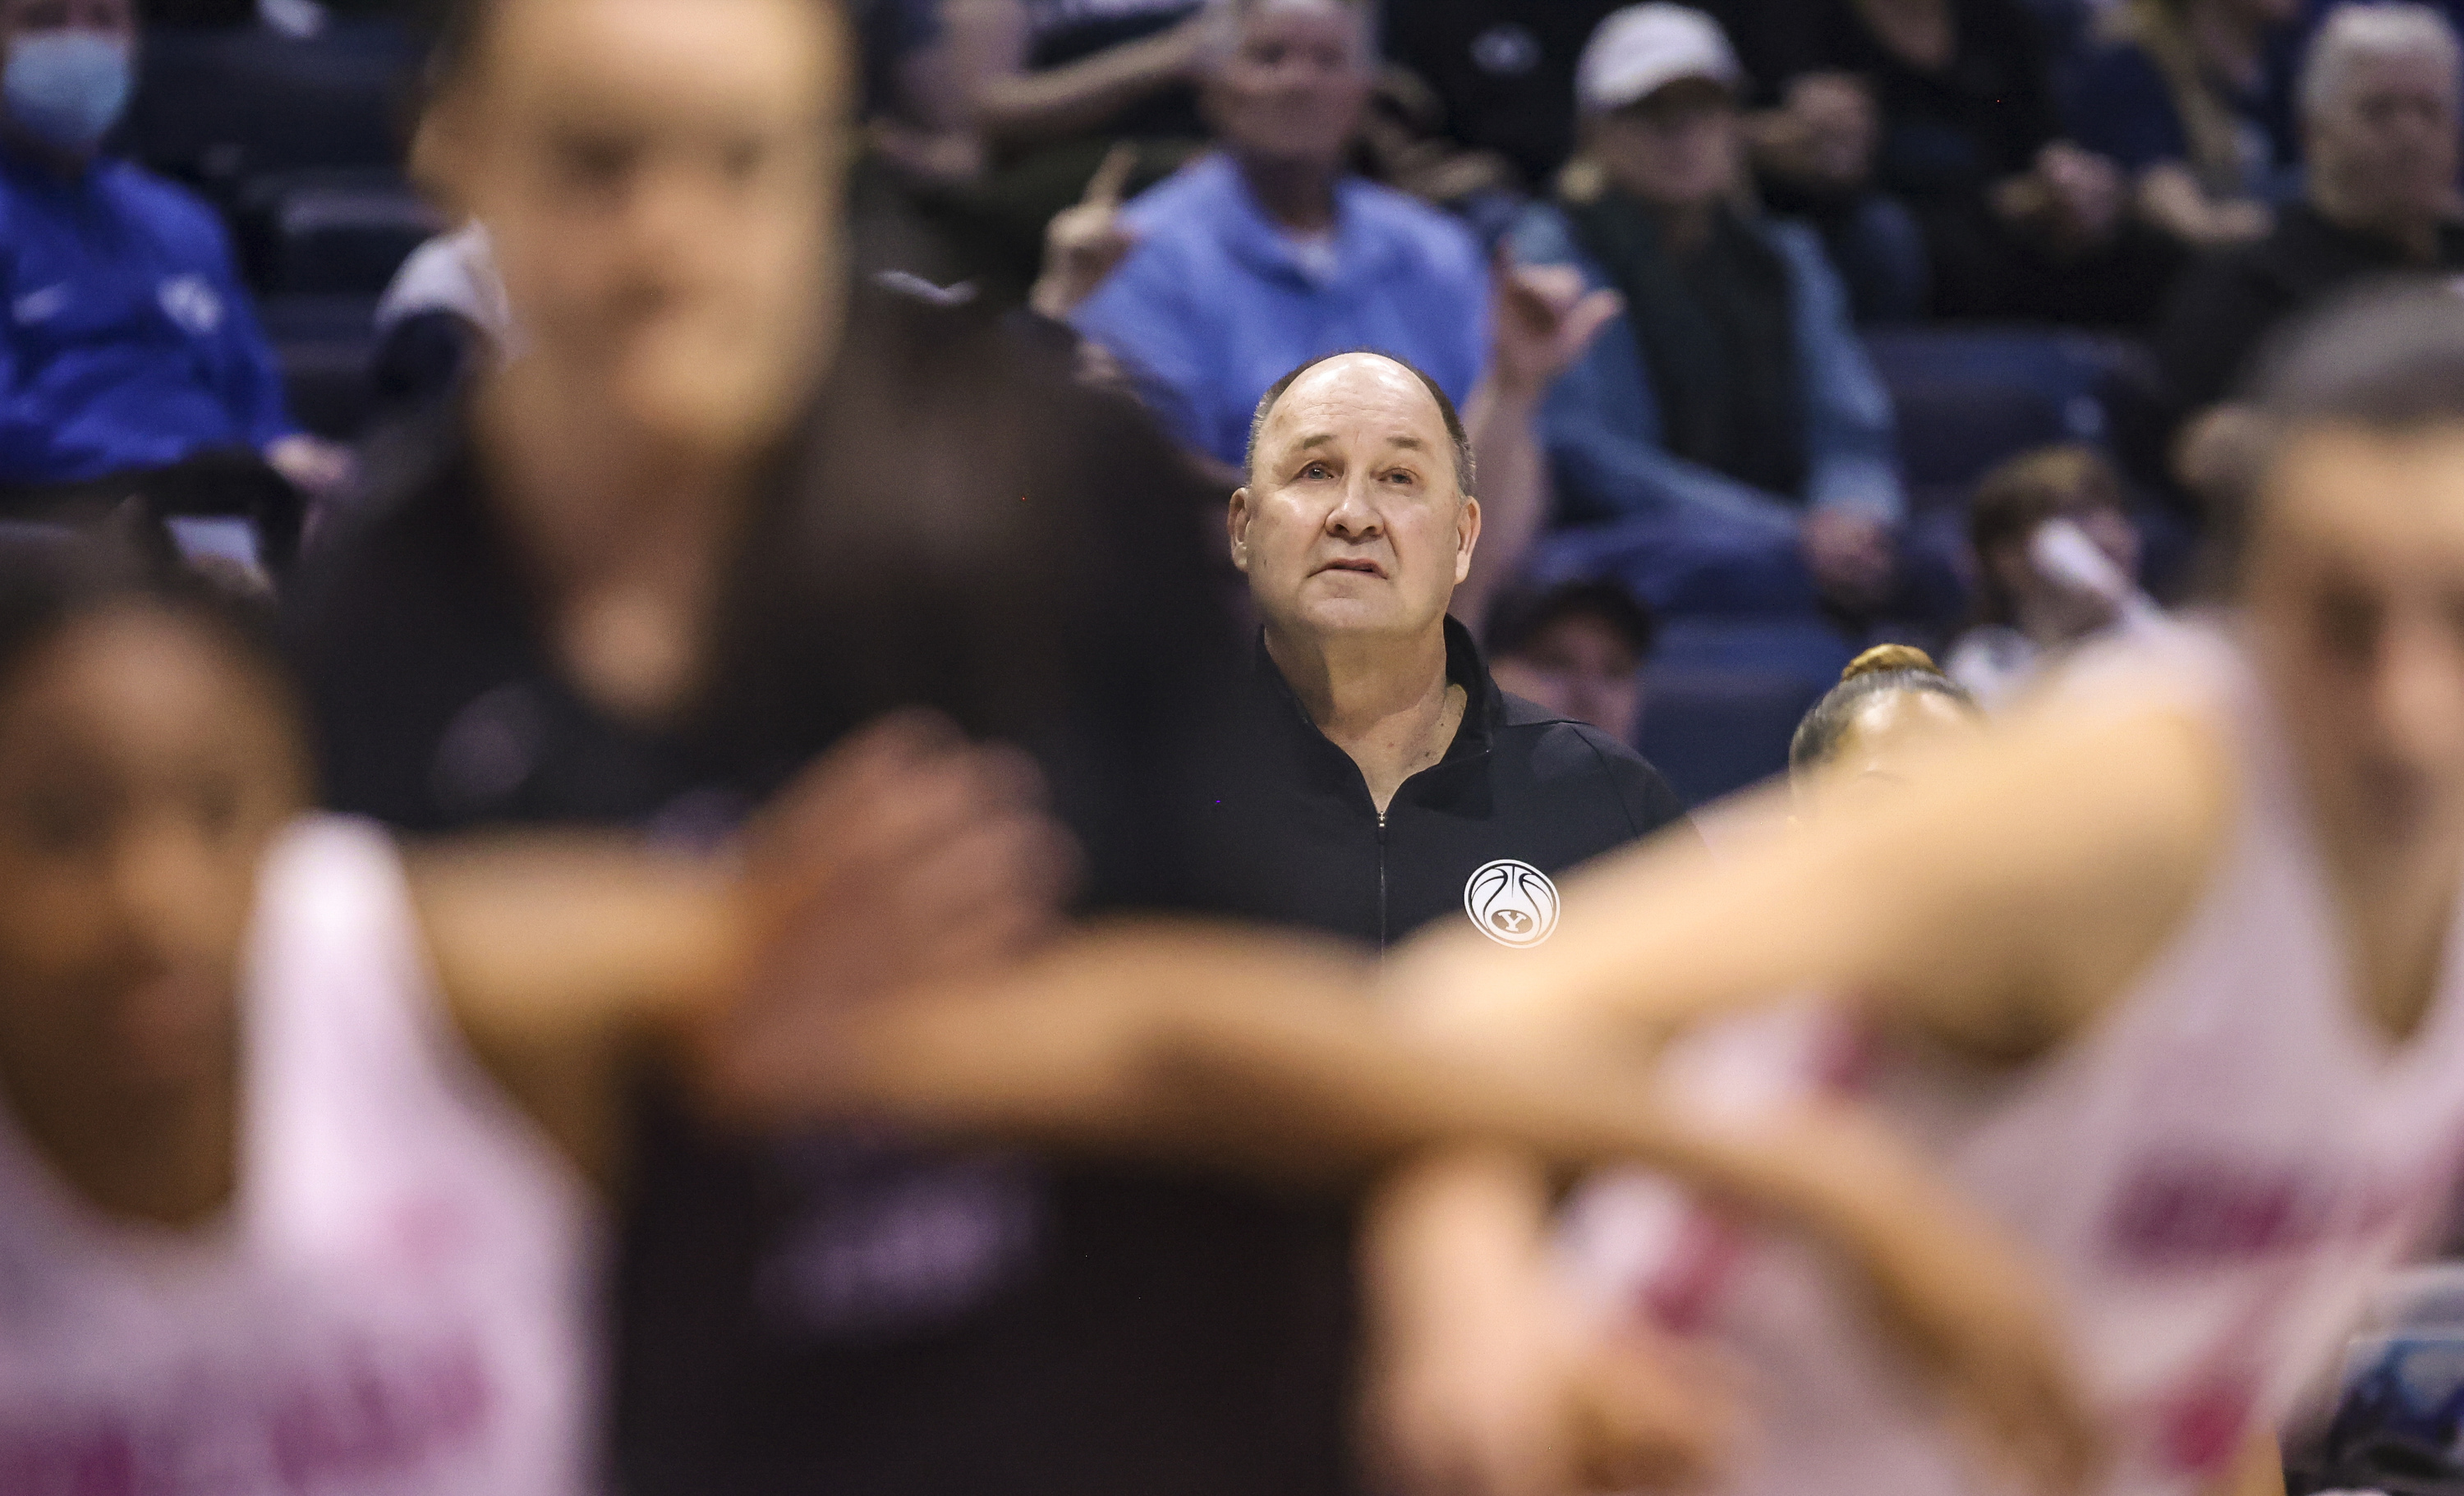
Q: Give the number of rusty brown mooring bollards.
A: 0